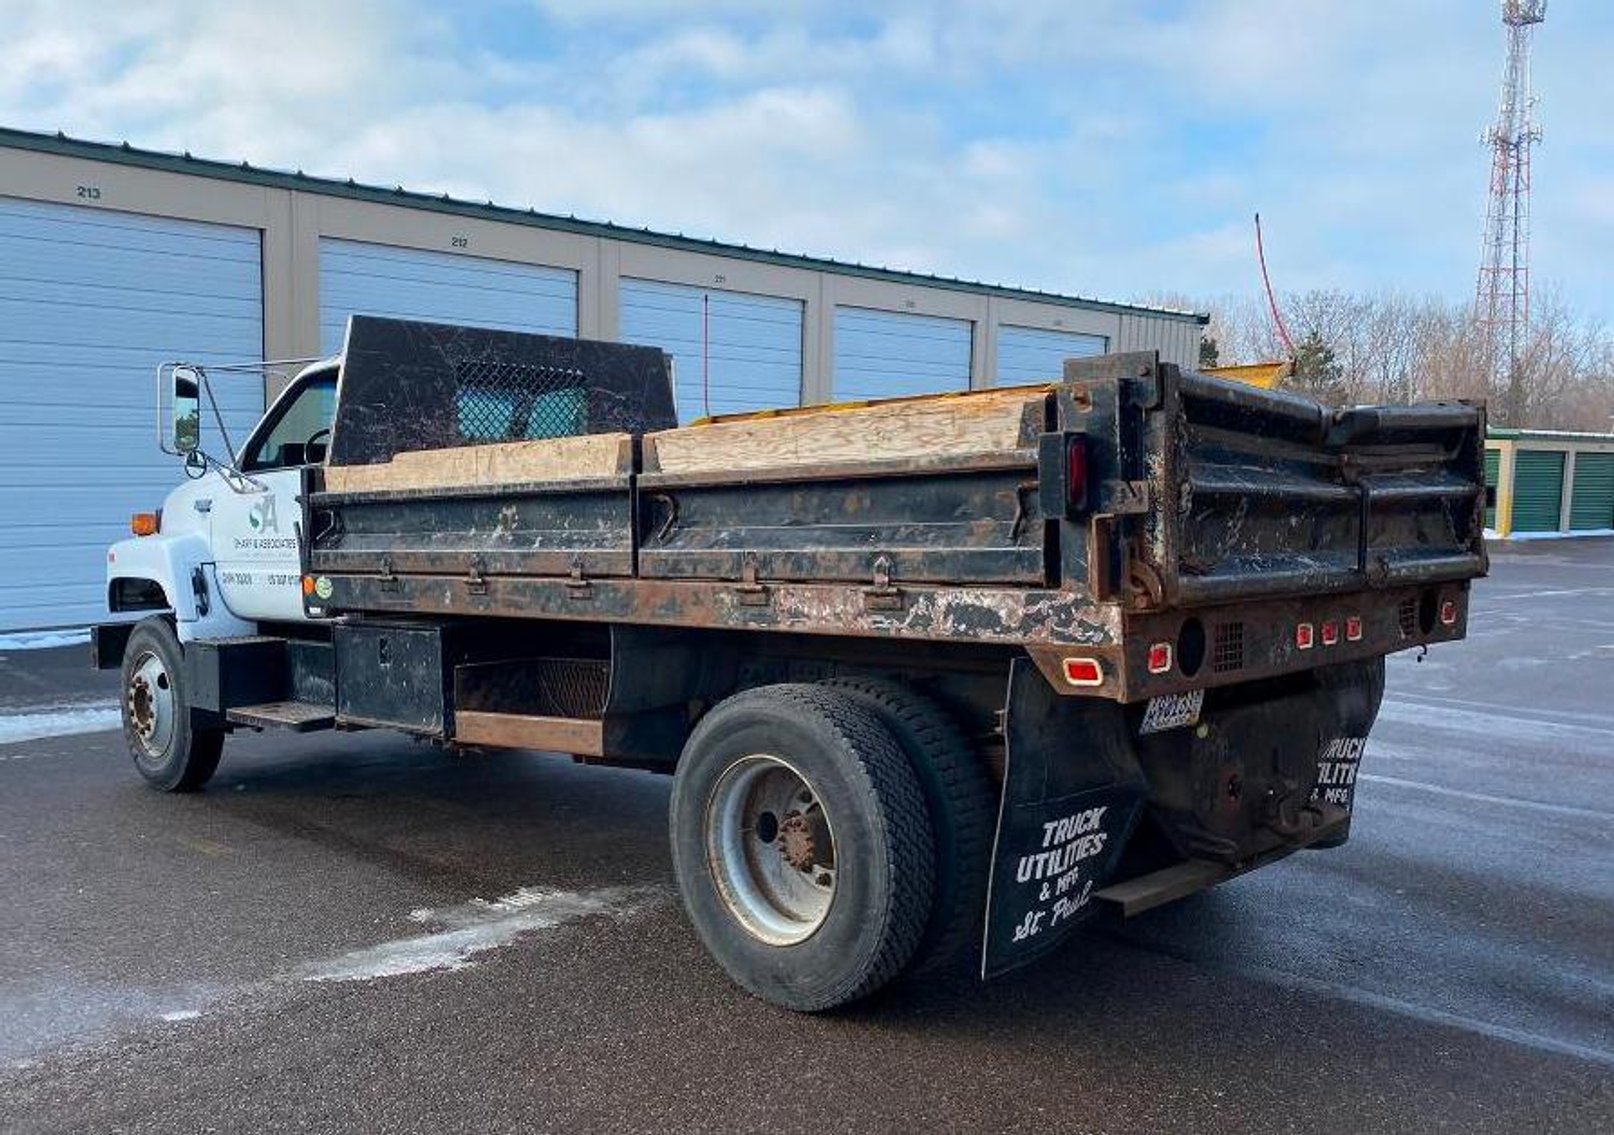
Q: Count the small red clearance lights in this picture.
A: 6